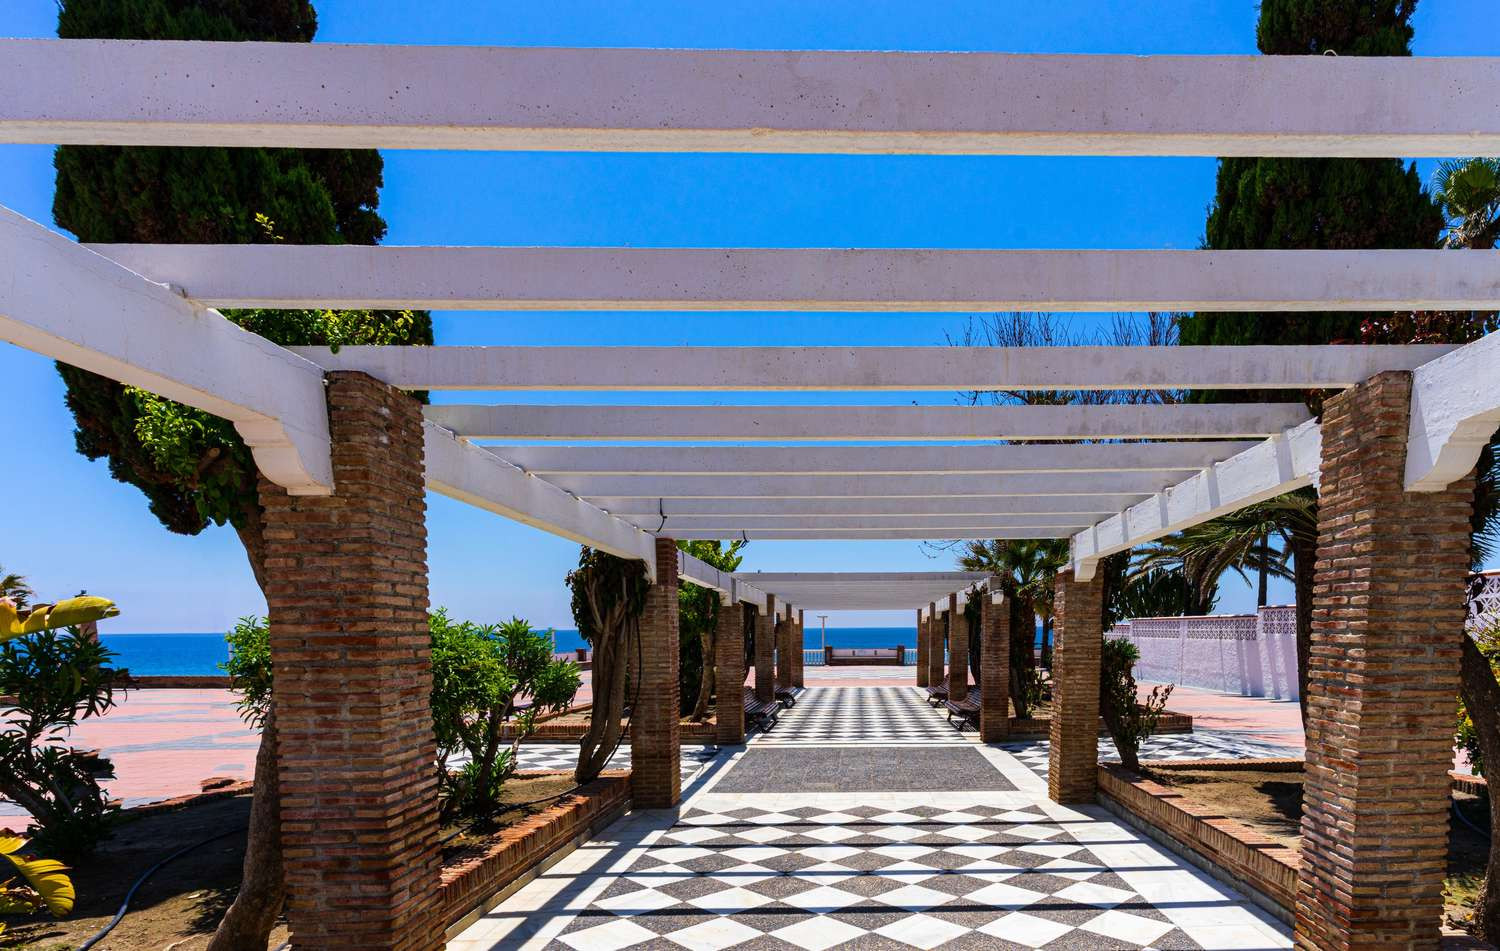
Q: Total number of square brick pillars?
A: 12